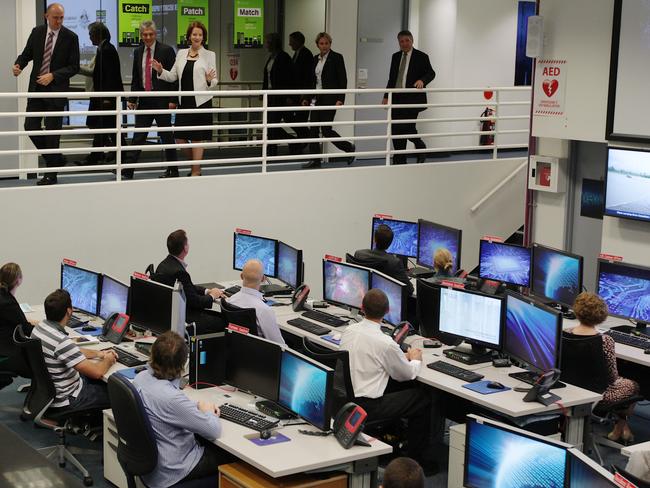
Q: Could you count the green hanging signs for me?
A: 3